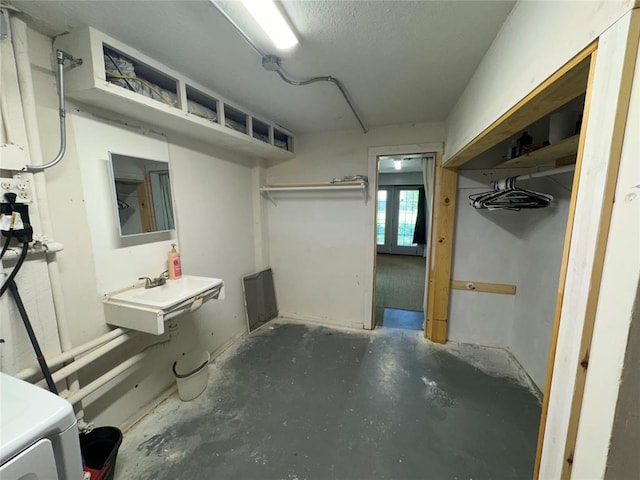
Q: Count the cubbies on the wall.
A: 5